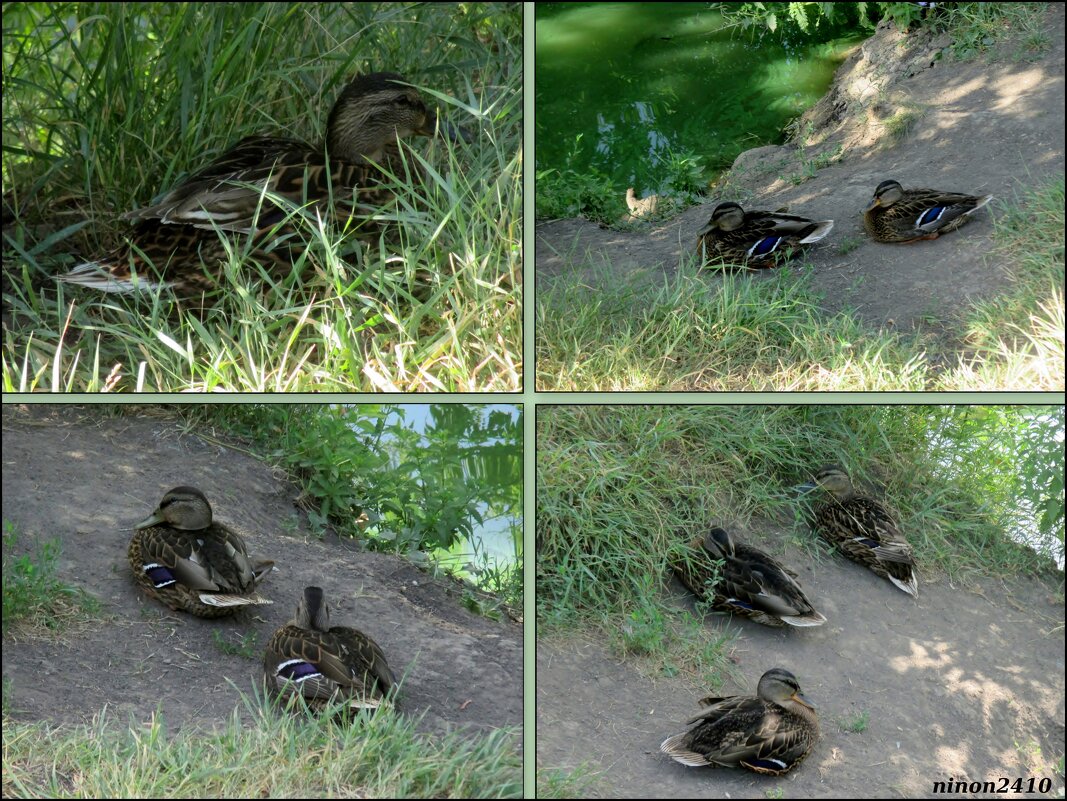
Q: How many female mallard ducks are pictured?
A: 8